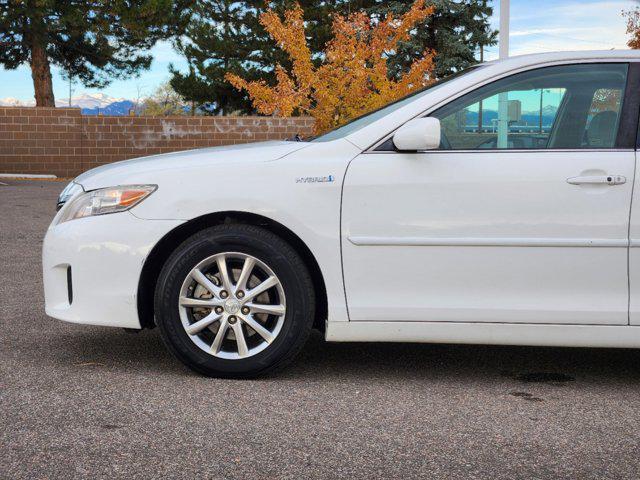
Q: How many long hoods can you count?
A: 1